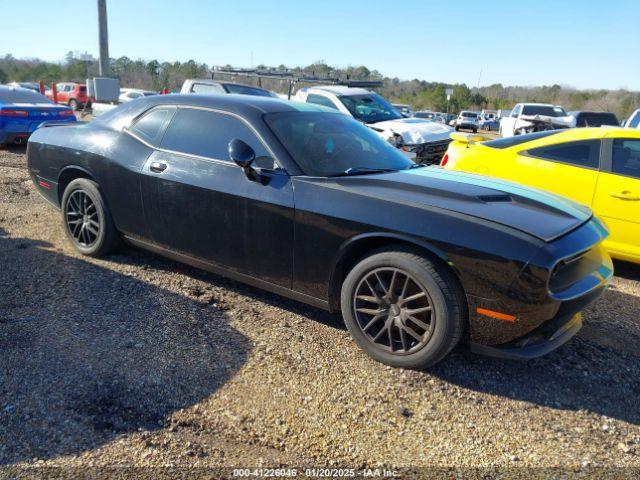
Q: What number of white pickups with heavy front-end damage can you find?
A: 2